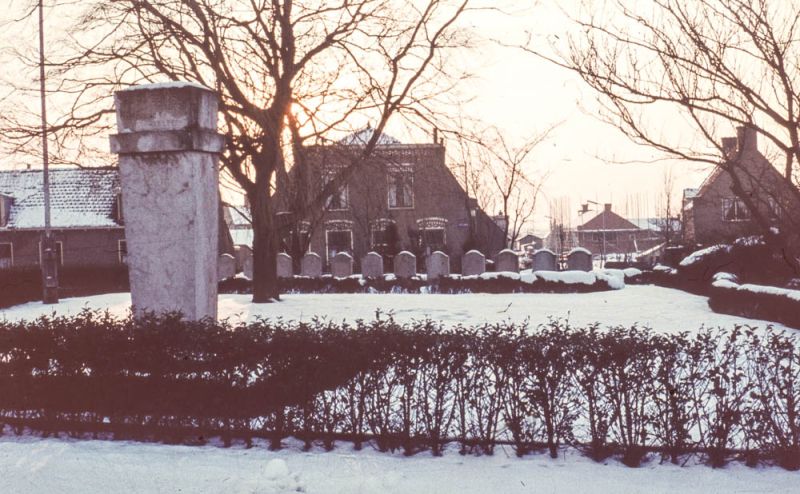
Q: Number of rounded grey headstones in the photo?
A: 12